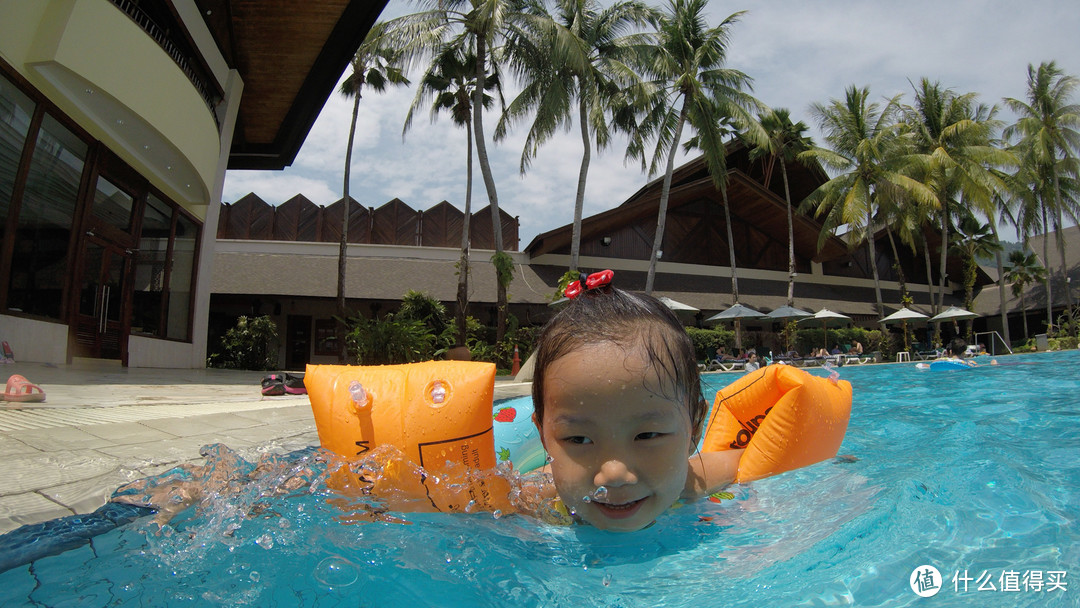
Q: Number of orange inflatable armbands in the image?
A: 2